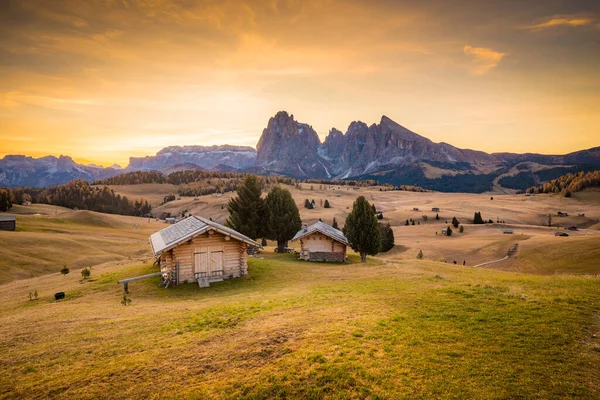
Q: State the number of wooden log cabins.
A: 2